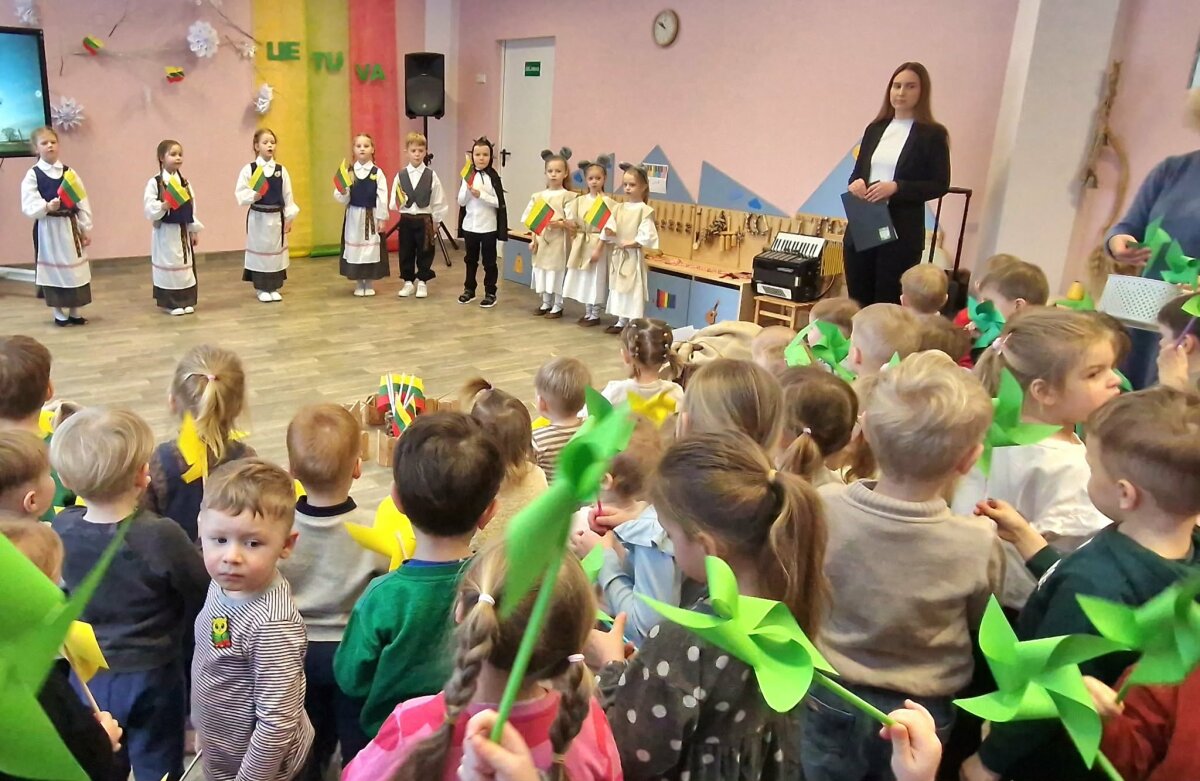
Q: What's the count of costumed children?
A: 9